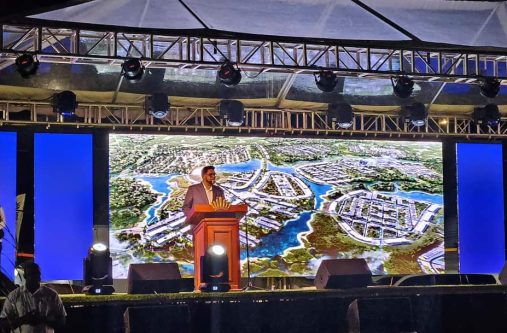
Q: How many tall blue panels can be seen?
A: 3